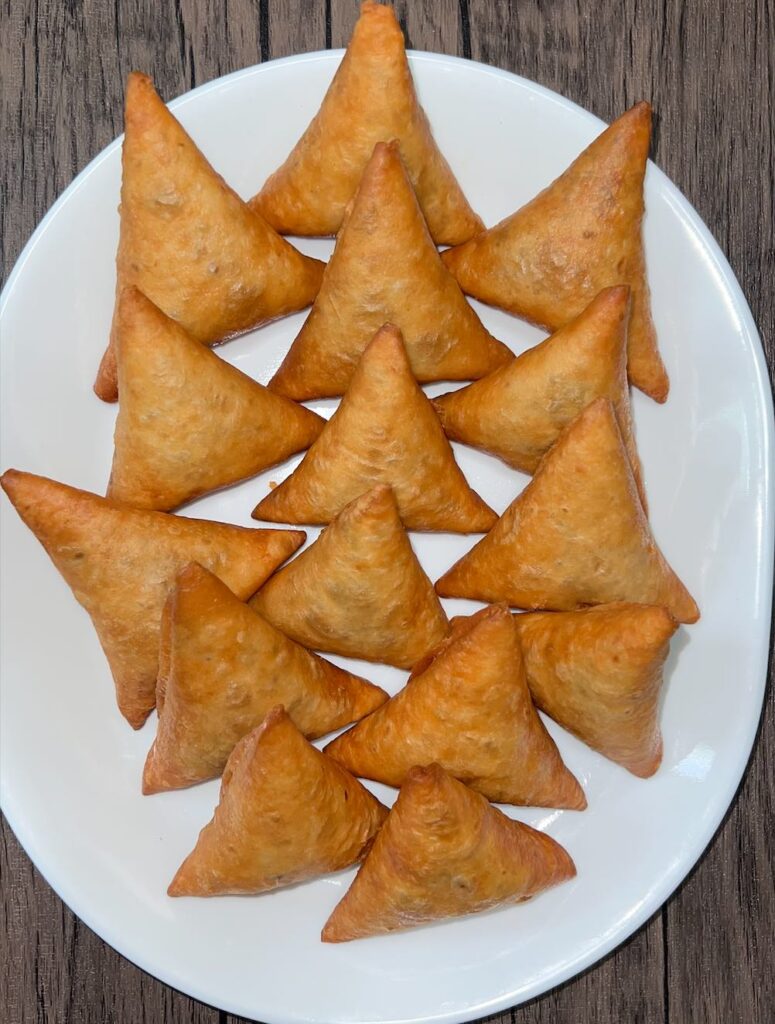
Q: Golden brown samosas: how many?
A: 15